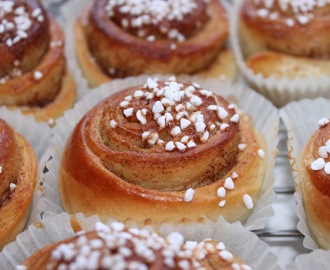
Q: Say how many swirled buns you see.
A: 7